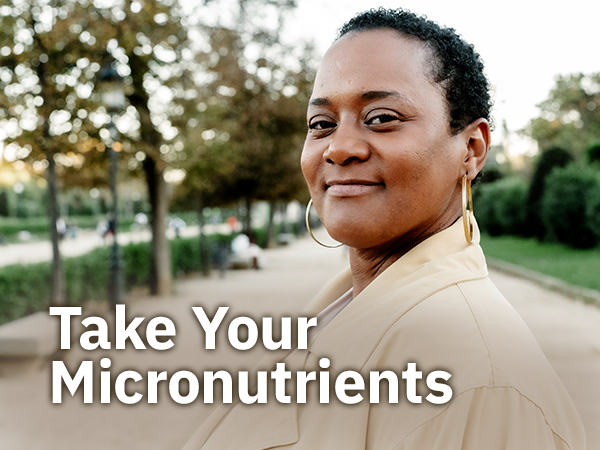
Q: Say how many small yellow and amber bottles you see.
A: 0